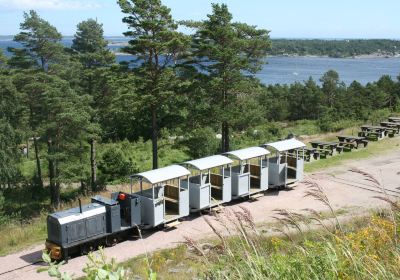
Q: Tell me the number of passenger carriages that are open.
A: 4